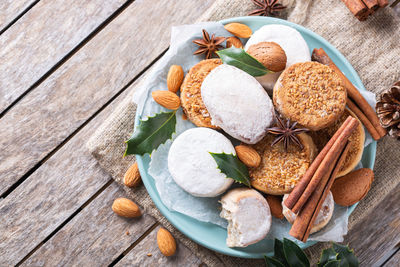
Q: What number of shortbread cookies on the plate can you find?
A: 9